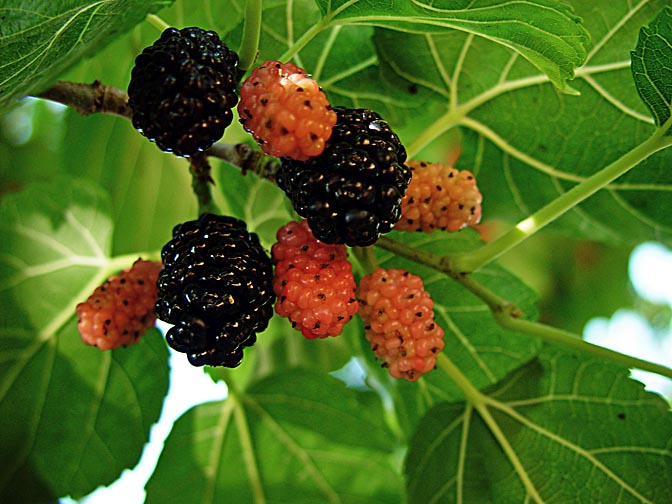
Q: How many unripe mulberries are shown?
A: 5